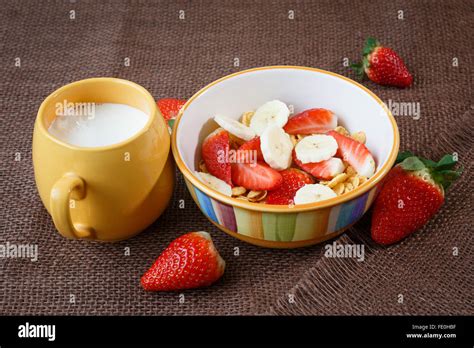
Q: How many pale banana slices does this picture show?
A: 6